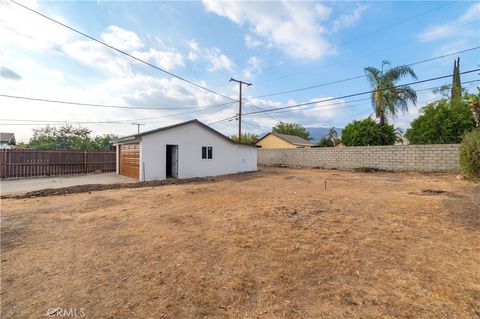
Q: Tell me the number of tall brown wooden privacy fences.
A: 1